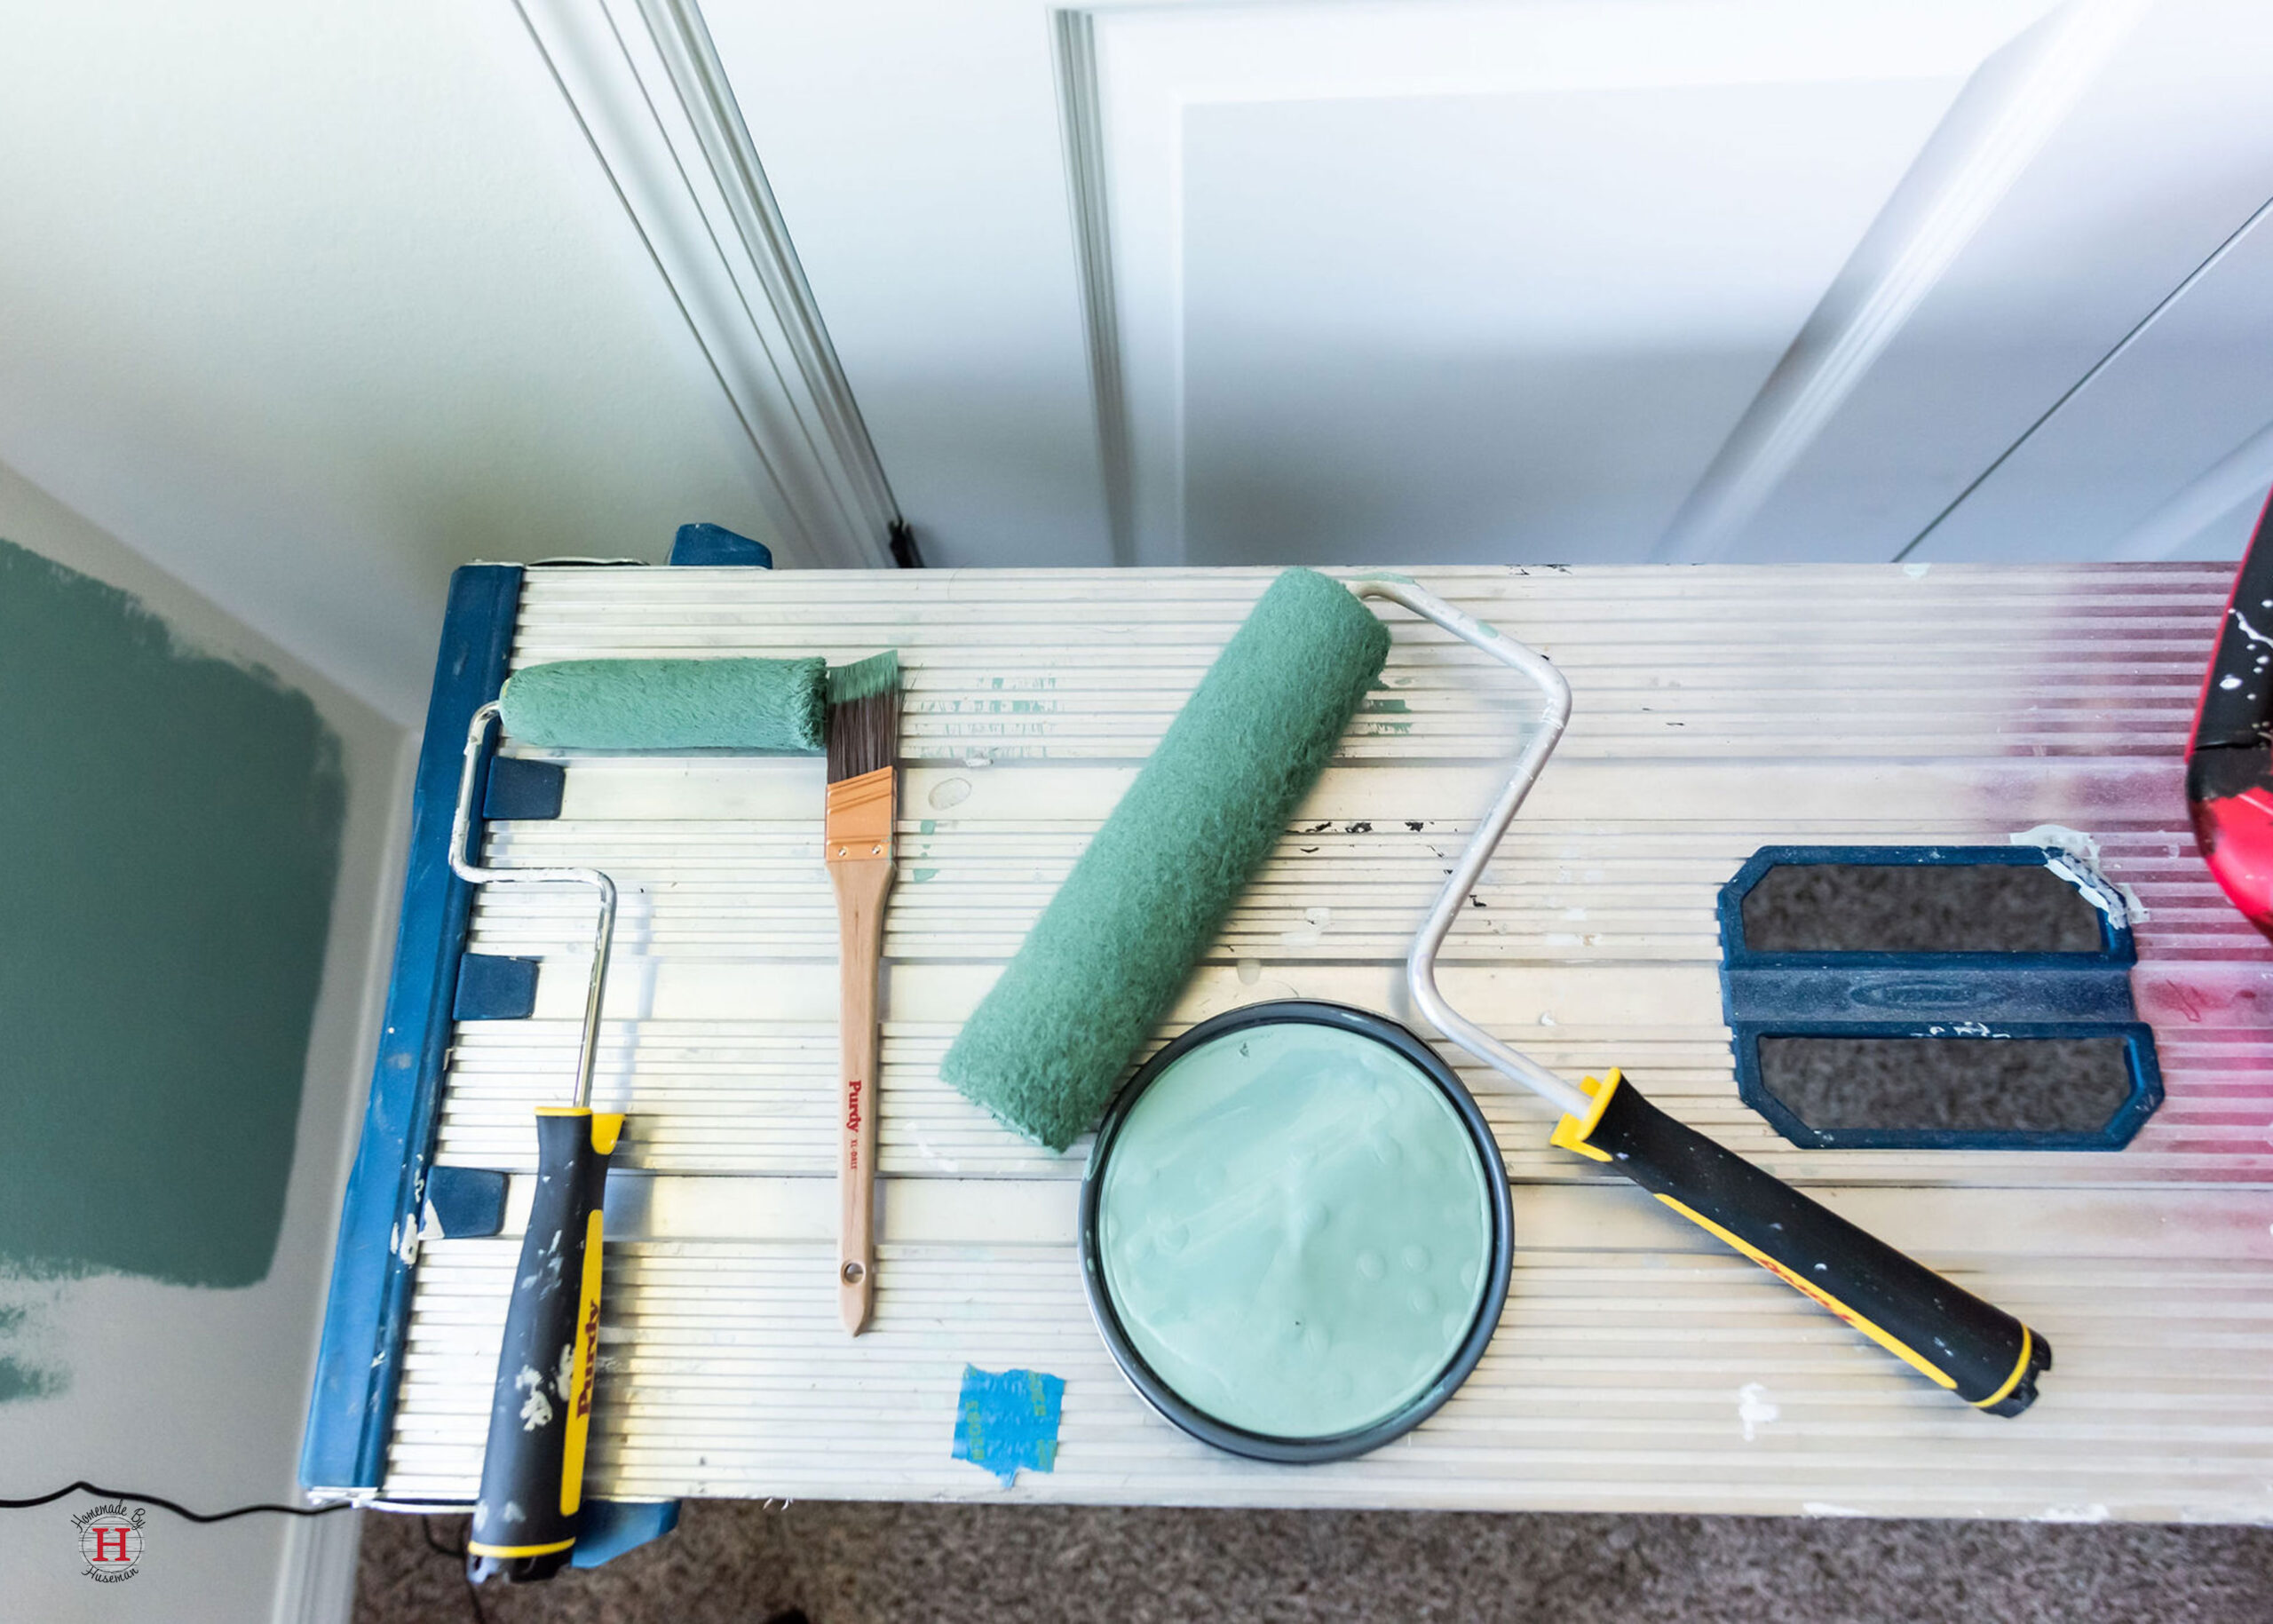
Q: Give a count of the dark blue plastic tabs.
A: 3